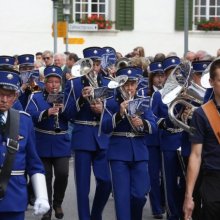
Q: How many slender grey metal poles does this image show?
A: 3